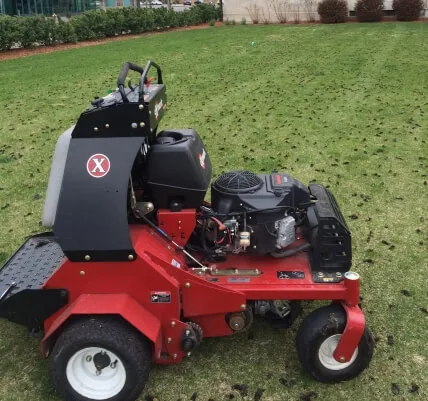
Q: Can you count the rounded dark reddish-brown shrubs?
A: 3